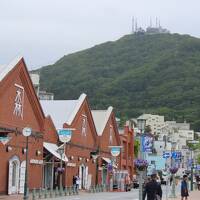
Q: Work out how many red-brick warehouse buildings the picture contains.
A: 3